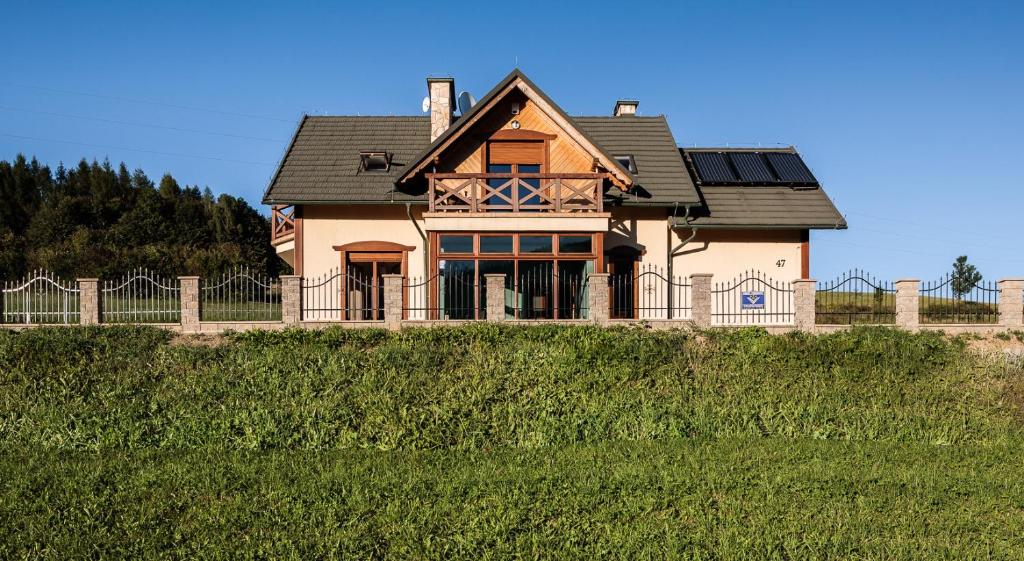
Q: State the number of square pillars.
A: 10